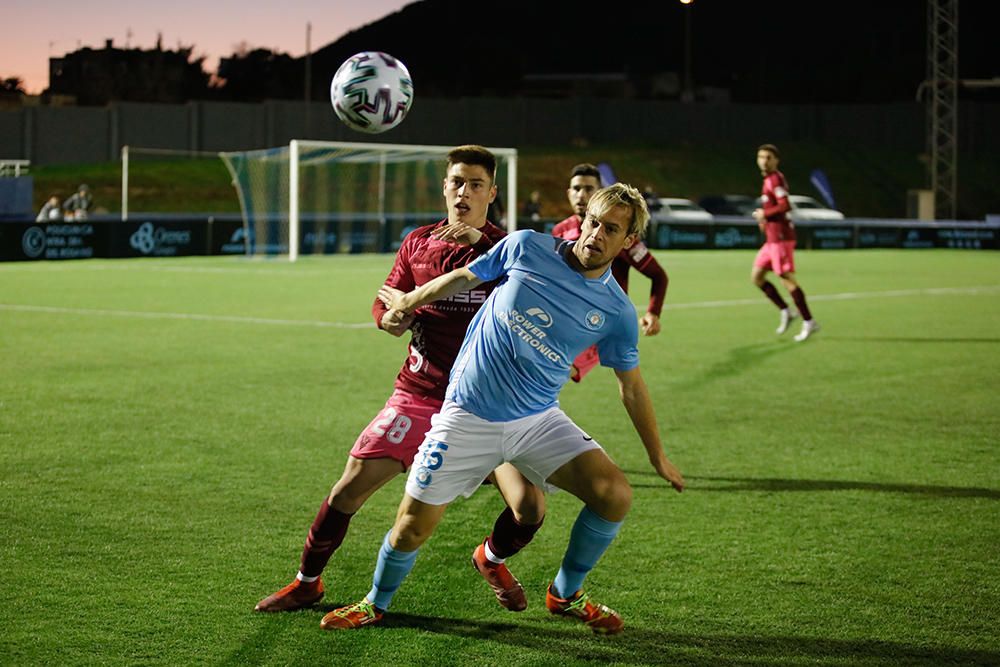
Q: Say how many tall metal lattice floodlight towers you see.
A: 1